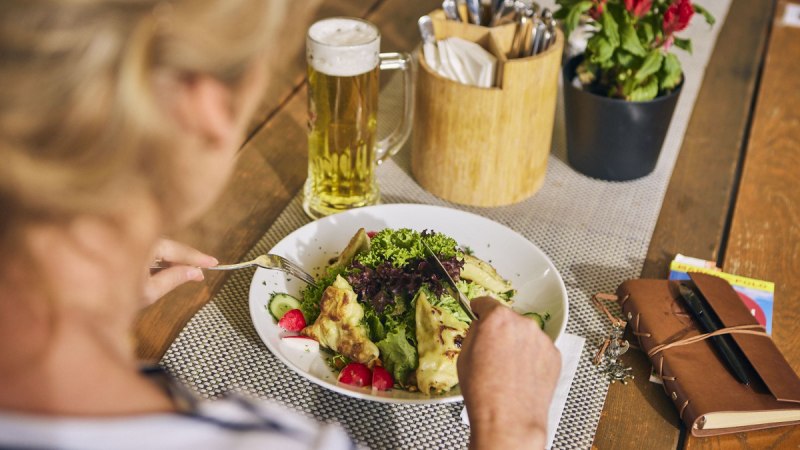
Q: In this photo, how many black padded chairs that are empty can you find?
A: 0